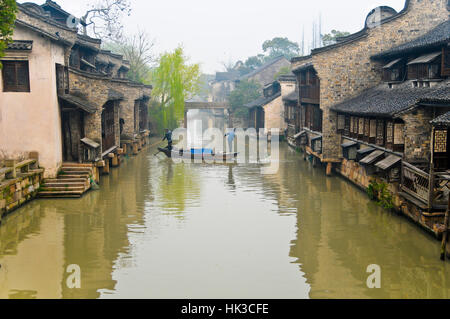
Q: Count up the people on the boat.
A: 2